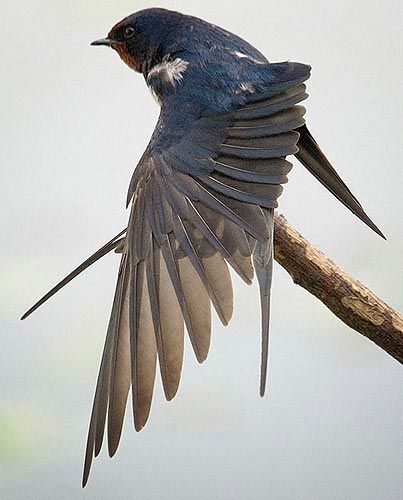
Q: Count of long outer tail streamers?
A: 2